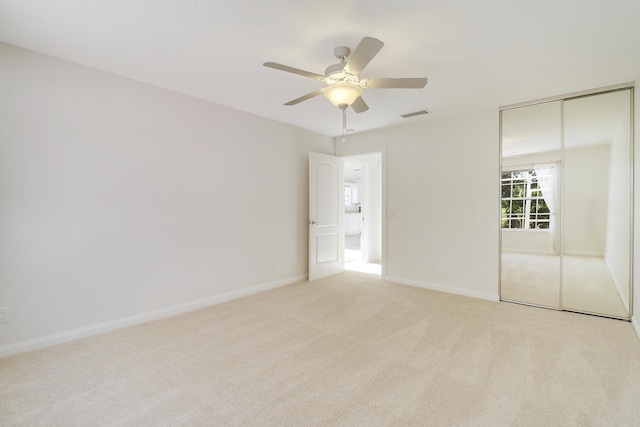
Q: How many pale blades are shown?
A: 5